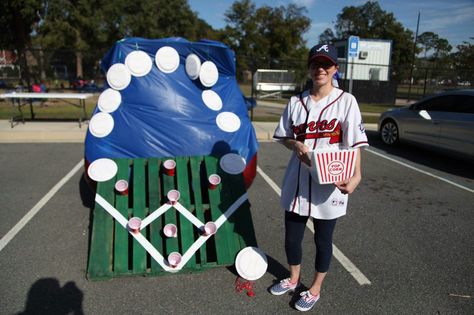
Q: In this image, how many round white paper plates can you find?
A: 12